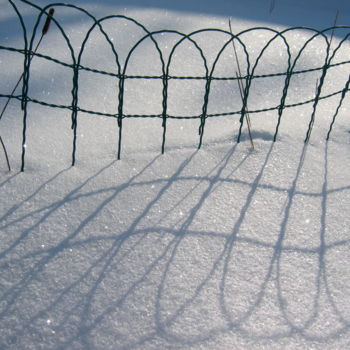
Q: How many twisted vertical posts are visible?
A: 9